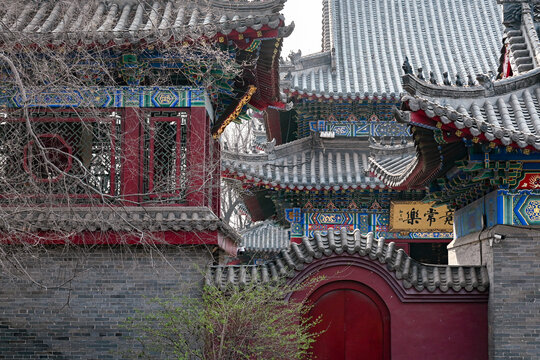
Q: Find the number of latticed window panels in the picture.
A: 2